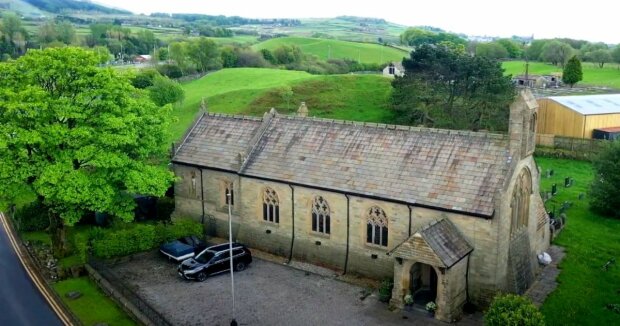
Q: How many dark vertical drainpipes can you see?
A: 5